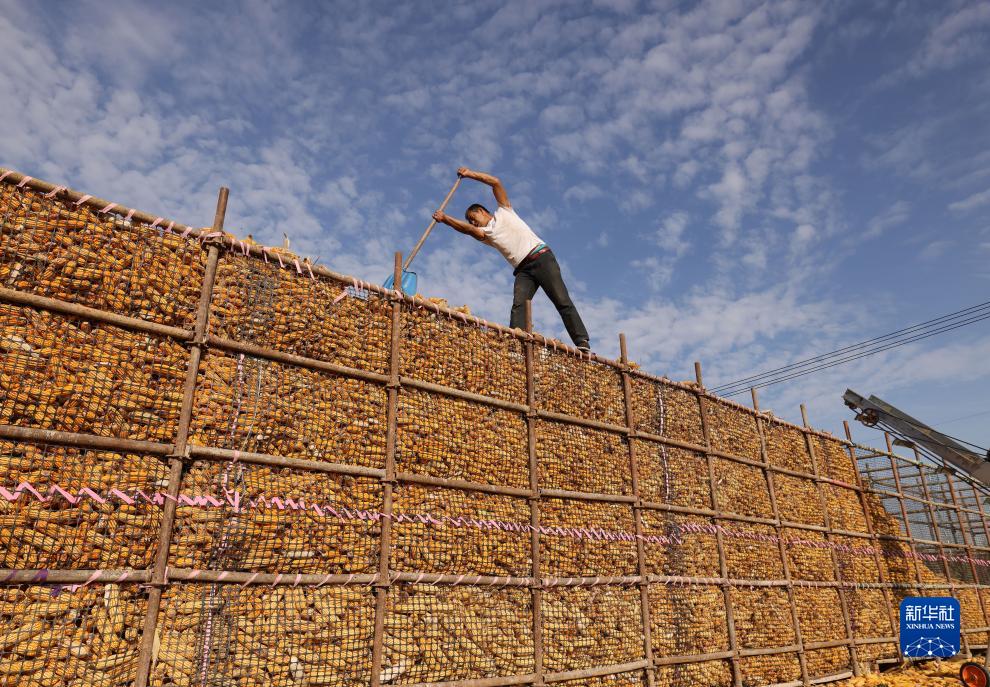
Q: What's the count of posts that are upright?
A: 12